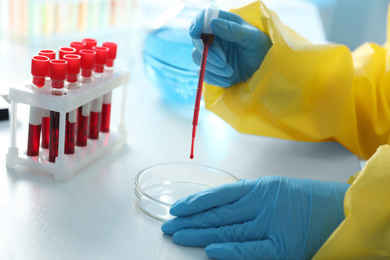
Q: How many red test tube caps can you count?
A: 10